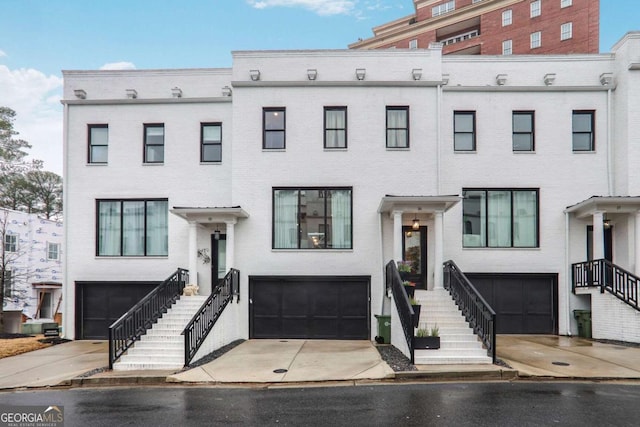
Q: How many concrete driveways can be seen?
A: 3